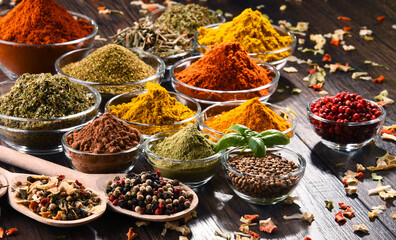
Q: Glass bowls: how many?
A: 13